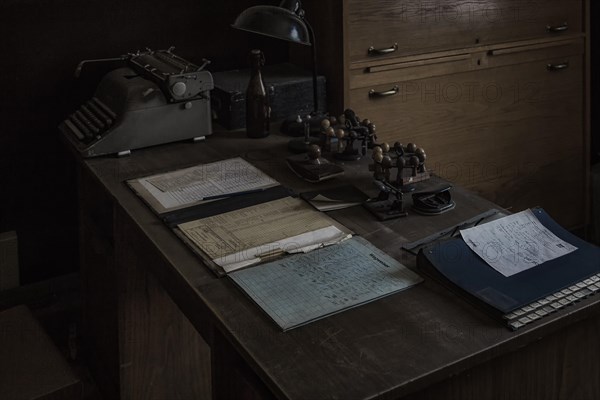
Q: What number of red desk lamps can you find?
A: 0